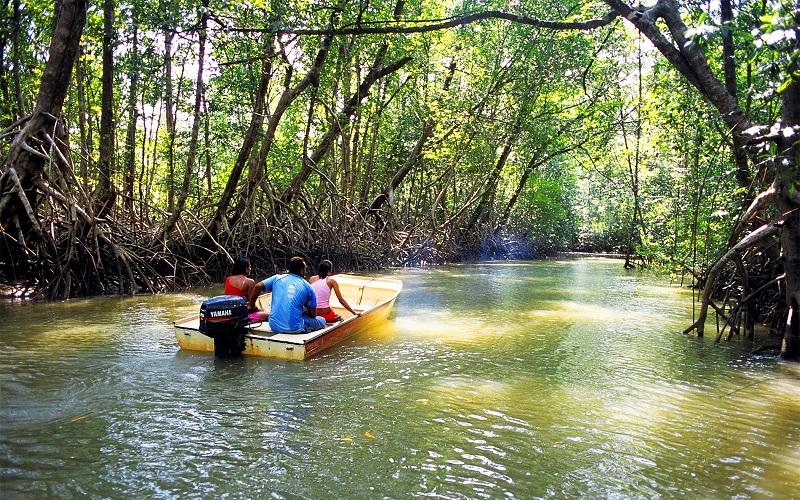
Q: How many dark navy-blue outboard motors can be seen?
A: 1